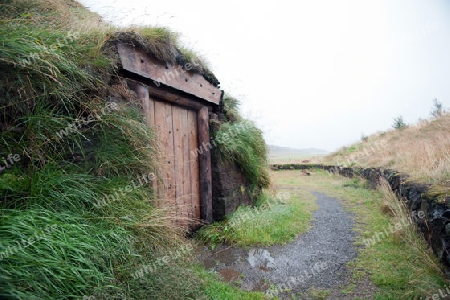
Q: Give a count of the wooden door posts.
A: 2